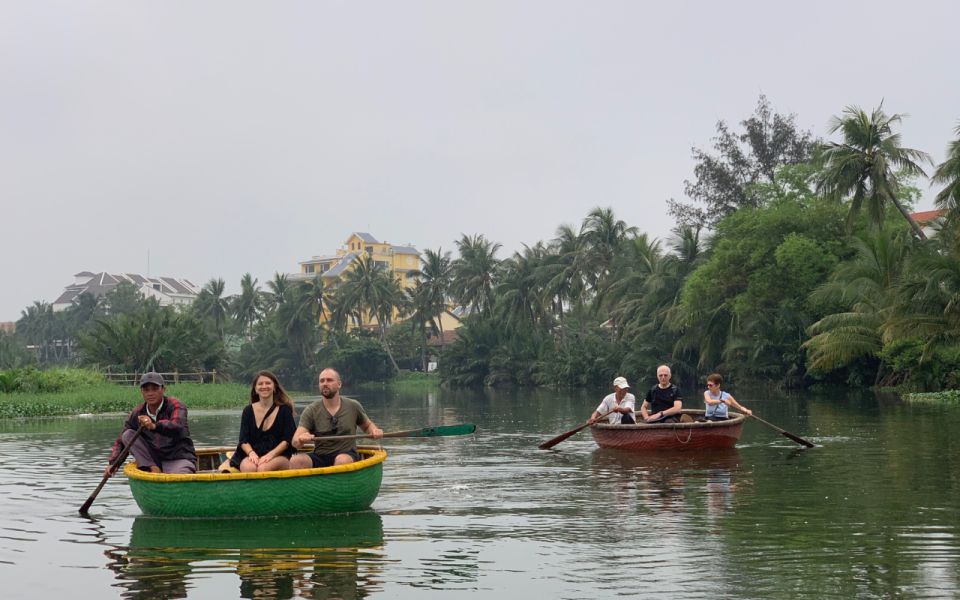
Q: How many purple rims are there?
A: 0